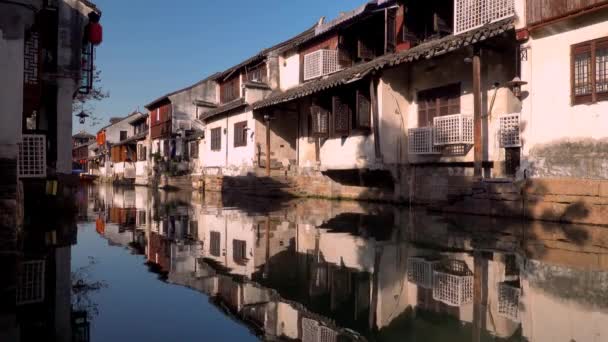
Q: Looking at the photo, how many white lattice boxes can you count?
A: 6